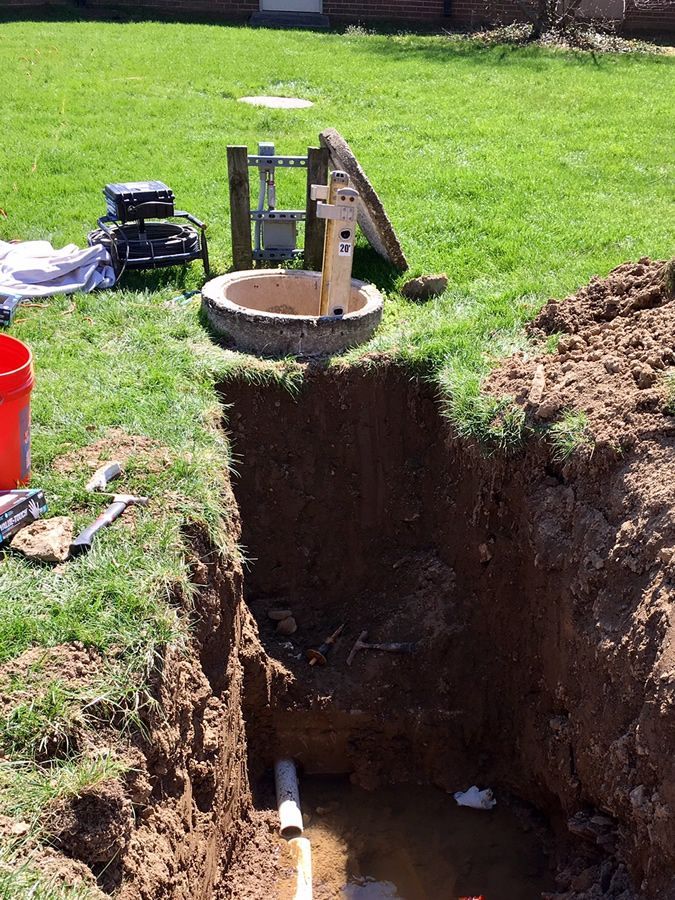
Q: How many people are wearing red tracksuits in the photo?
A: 0